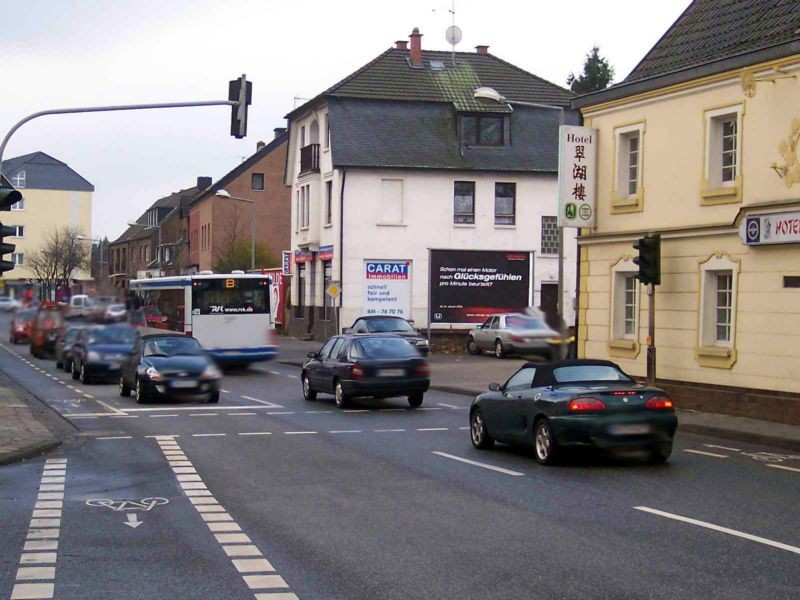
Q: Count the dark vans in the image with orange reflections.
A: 1